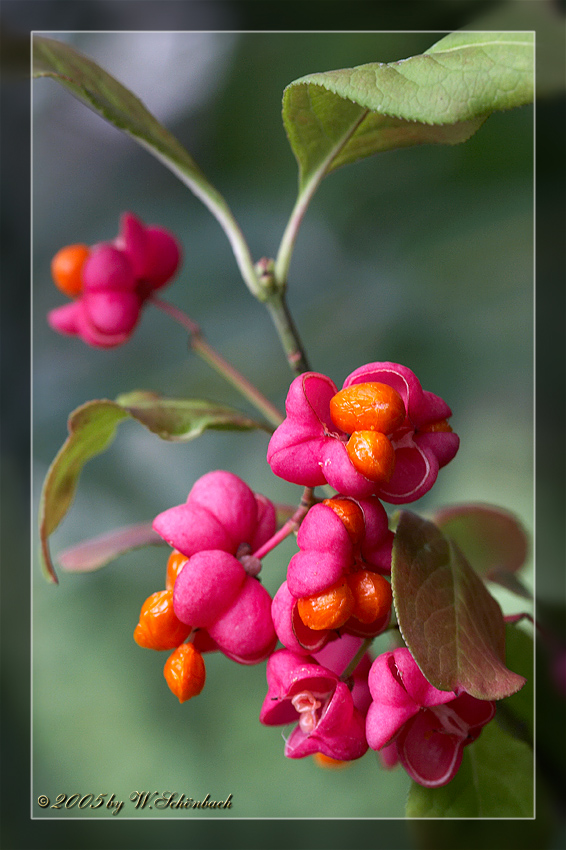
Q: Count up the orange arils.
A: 11